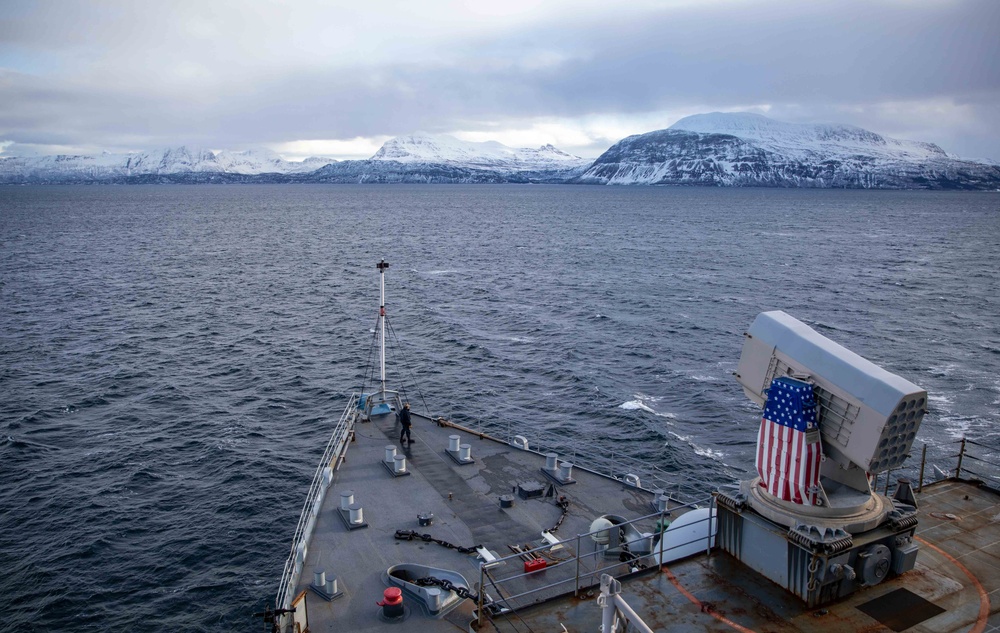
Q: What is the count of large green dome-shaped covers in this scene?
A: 0